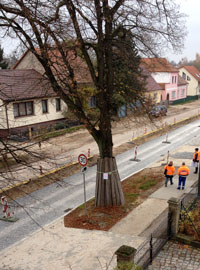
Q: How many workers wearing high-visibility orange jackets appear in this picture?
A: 3